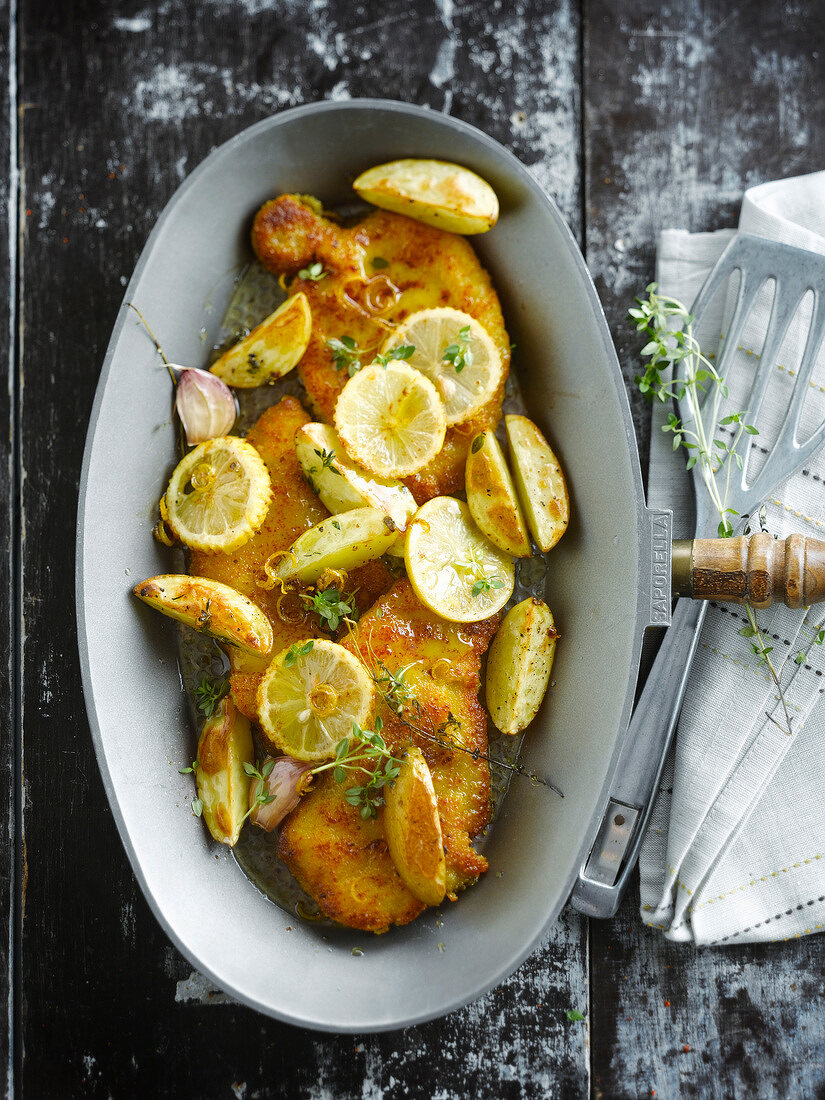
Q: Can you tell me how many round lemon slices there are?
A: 5